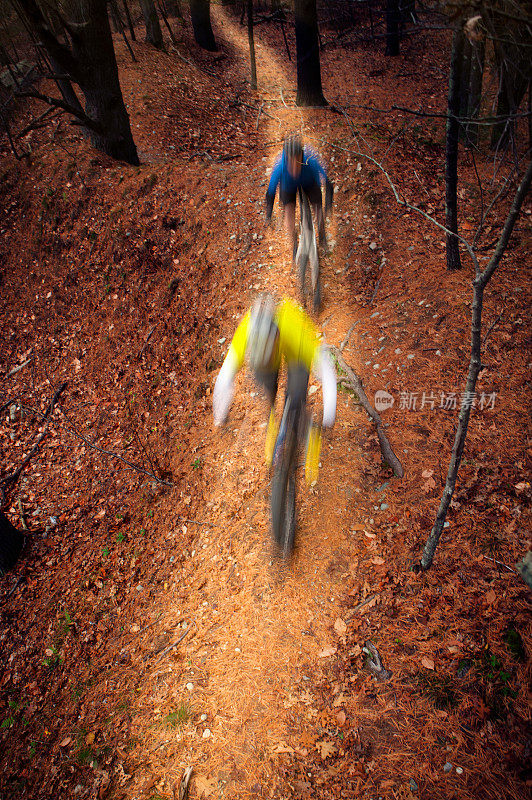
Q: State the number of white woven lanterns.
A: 0